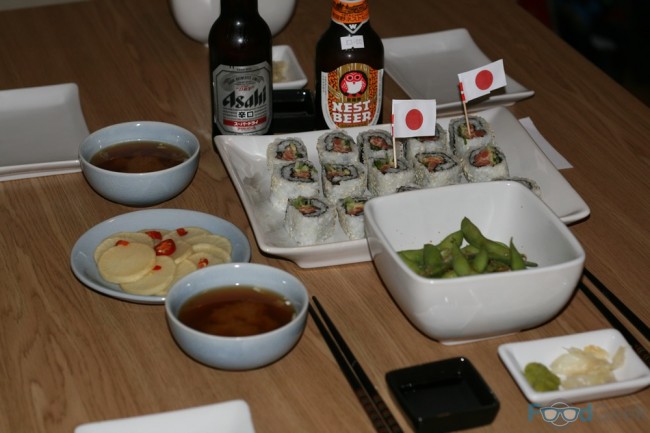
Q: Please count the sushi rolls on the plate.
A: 14